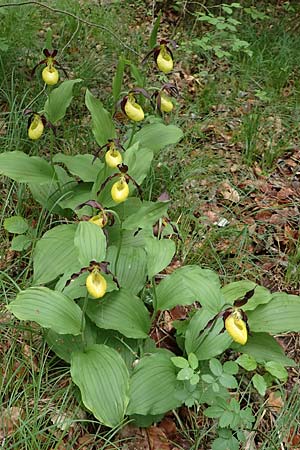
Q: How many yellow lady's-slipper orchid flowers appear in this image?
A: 10